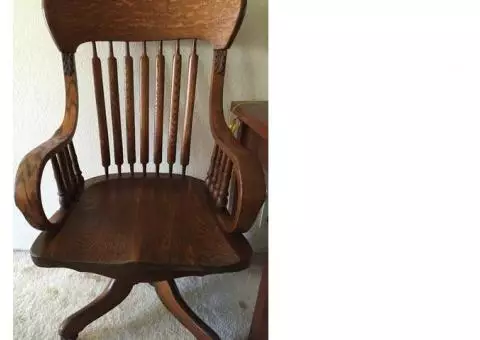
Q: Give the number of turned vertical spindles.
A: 15